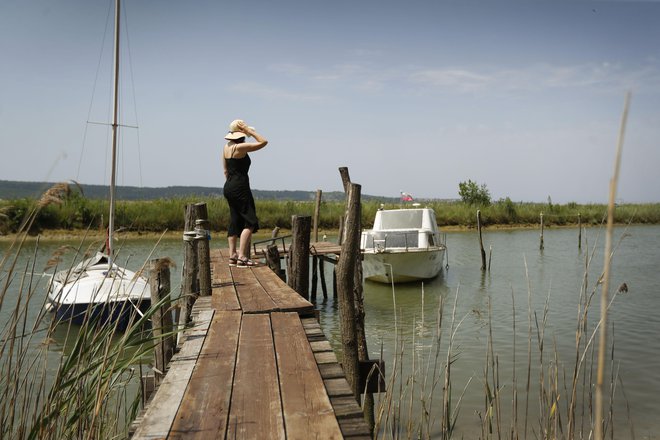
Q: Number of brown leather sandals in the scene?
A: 2